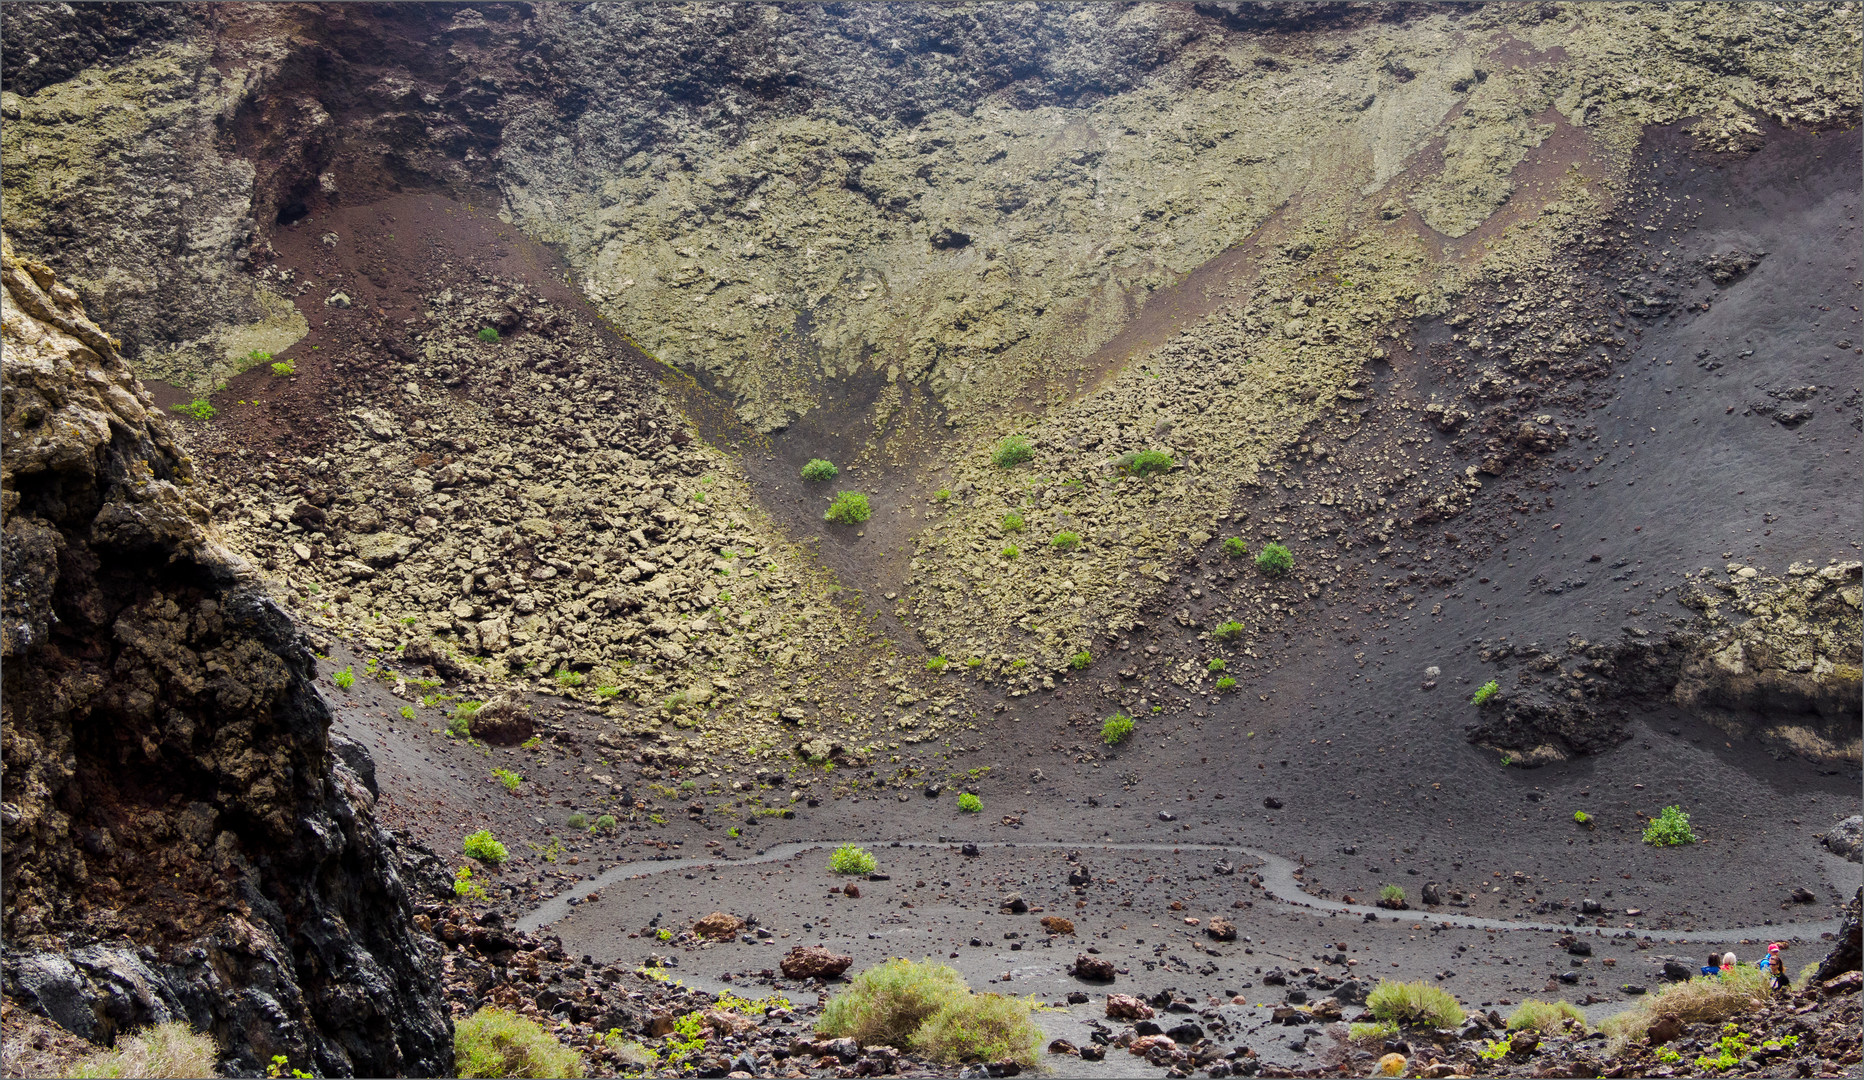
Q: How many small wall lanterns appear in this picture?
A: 0